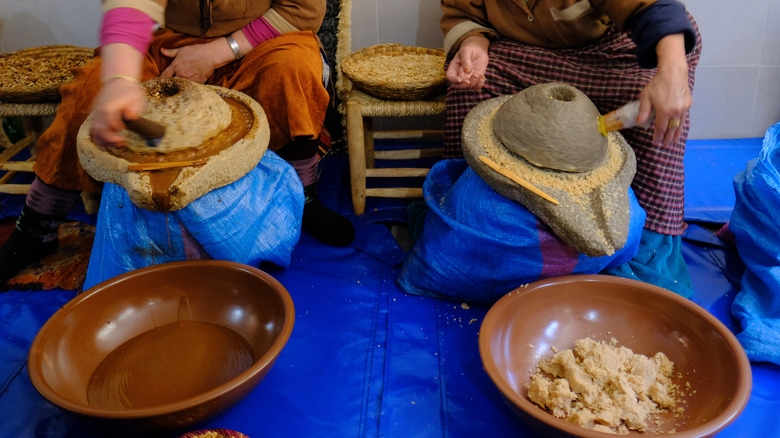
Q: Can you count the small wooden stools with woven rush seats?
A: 2